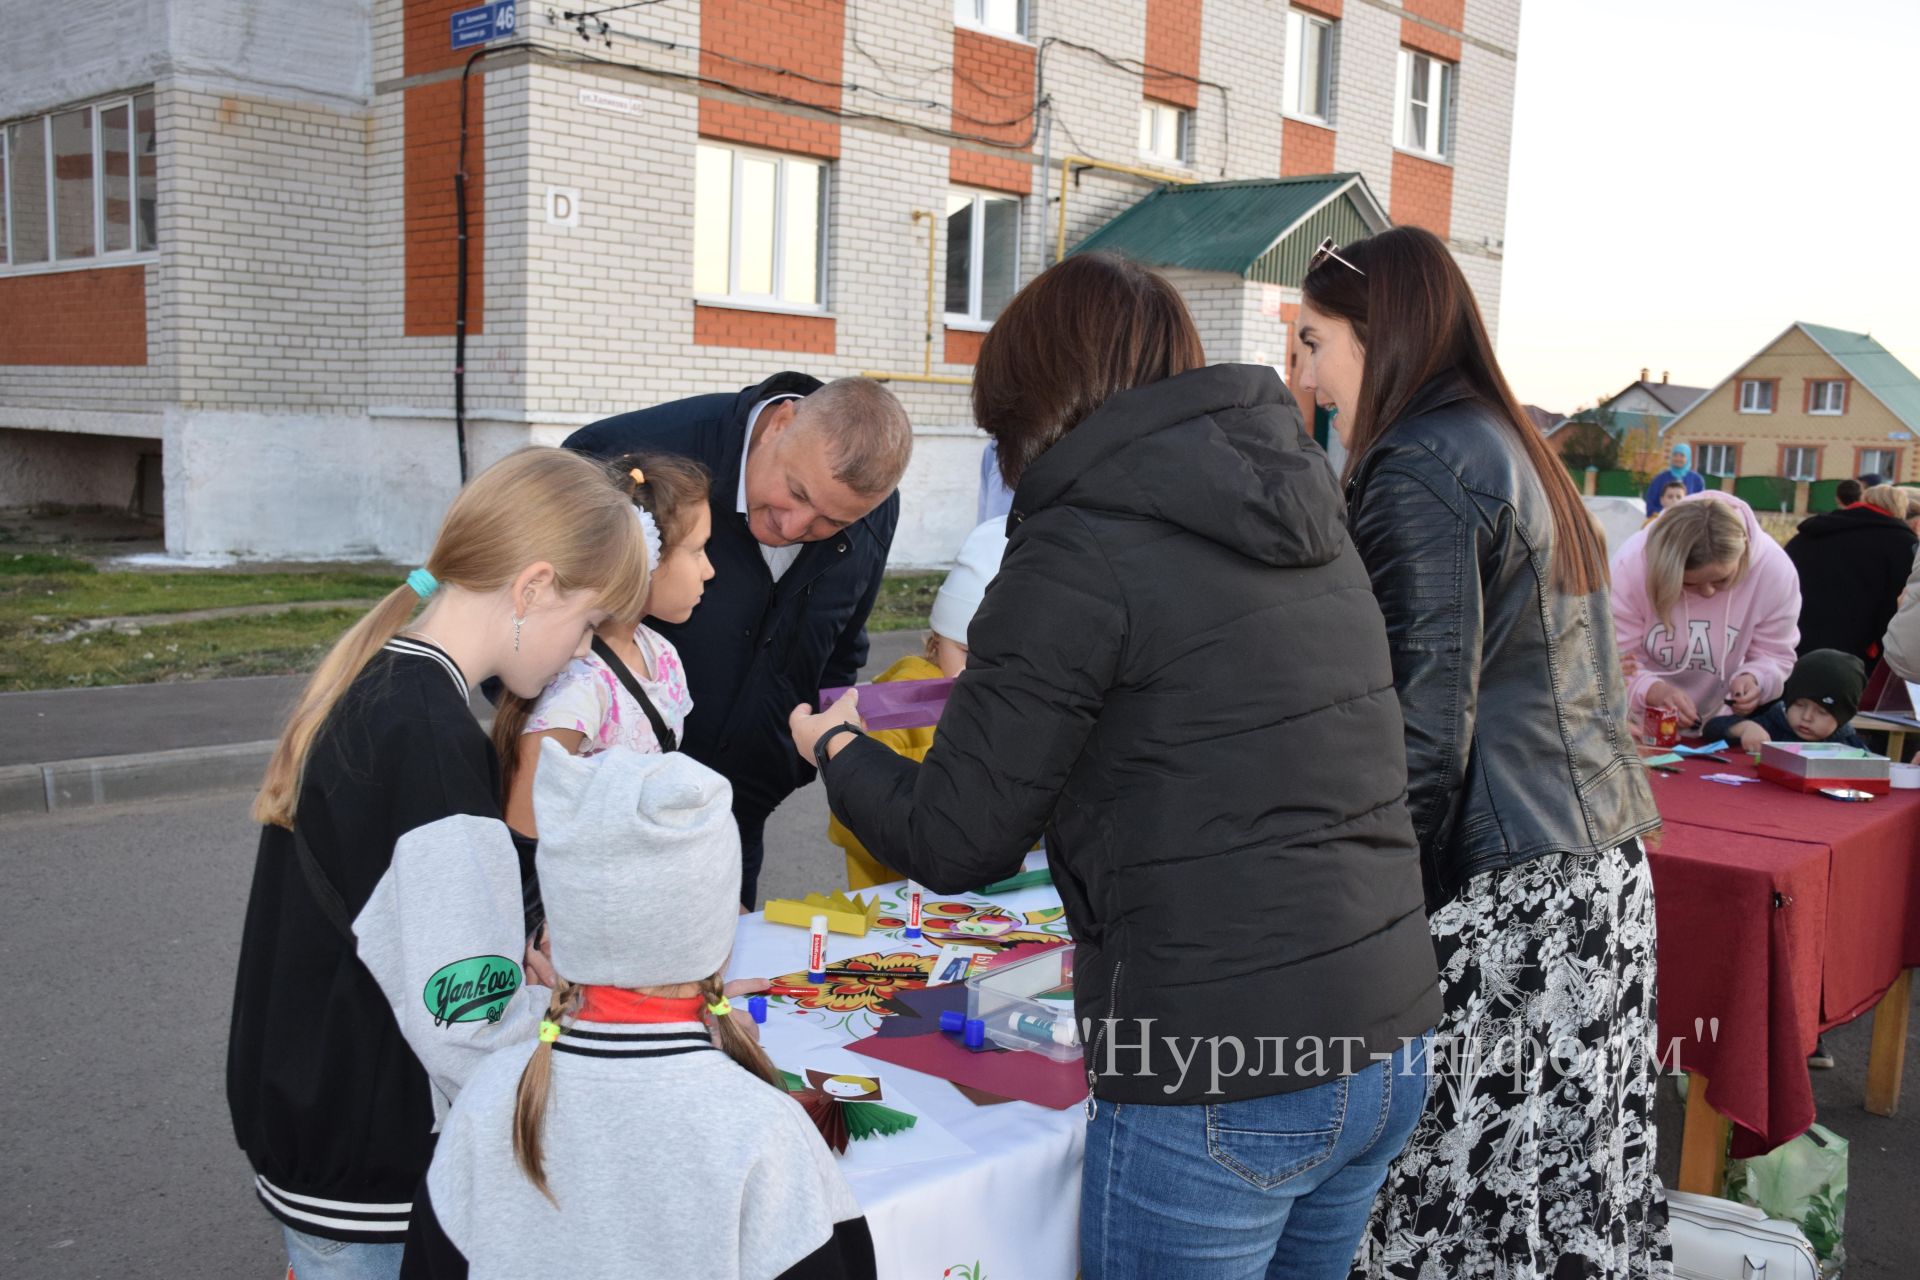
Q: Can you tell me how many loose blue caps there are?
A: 3